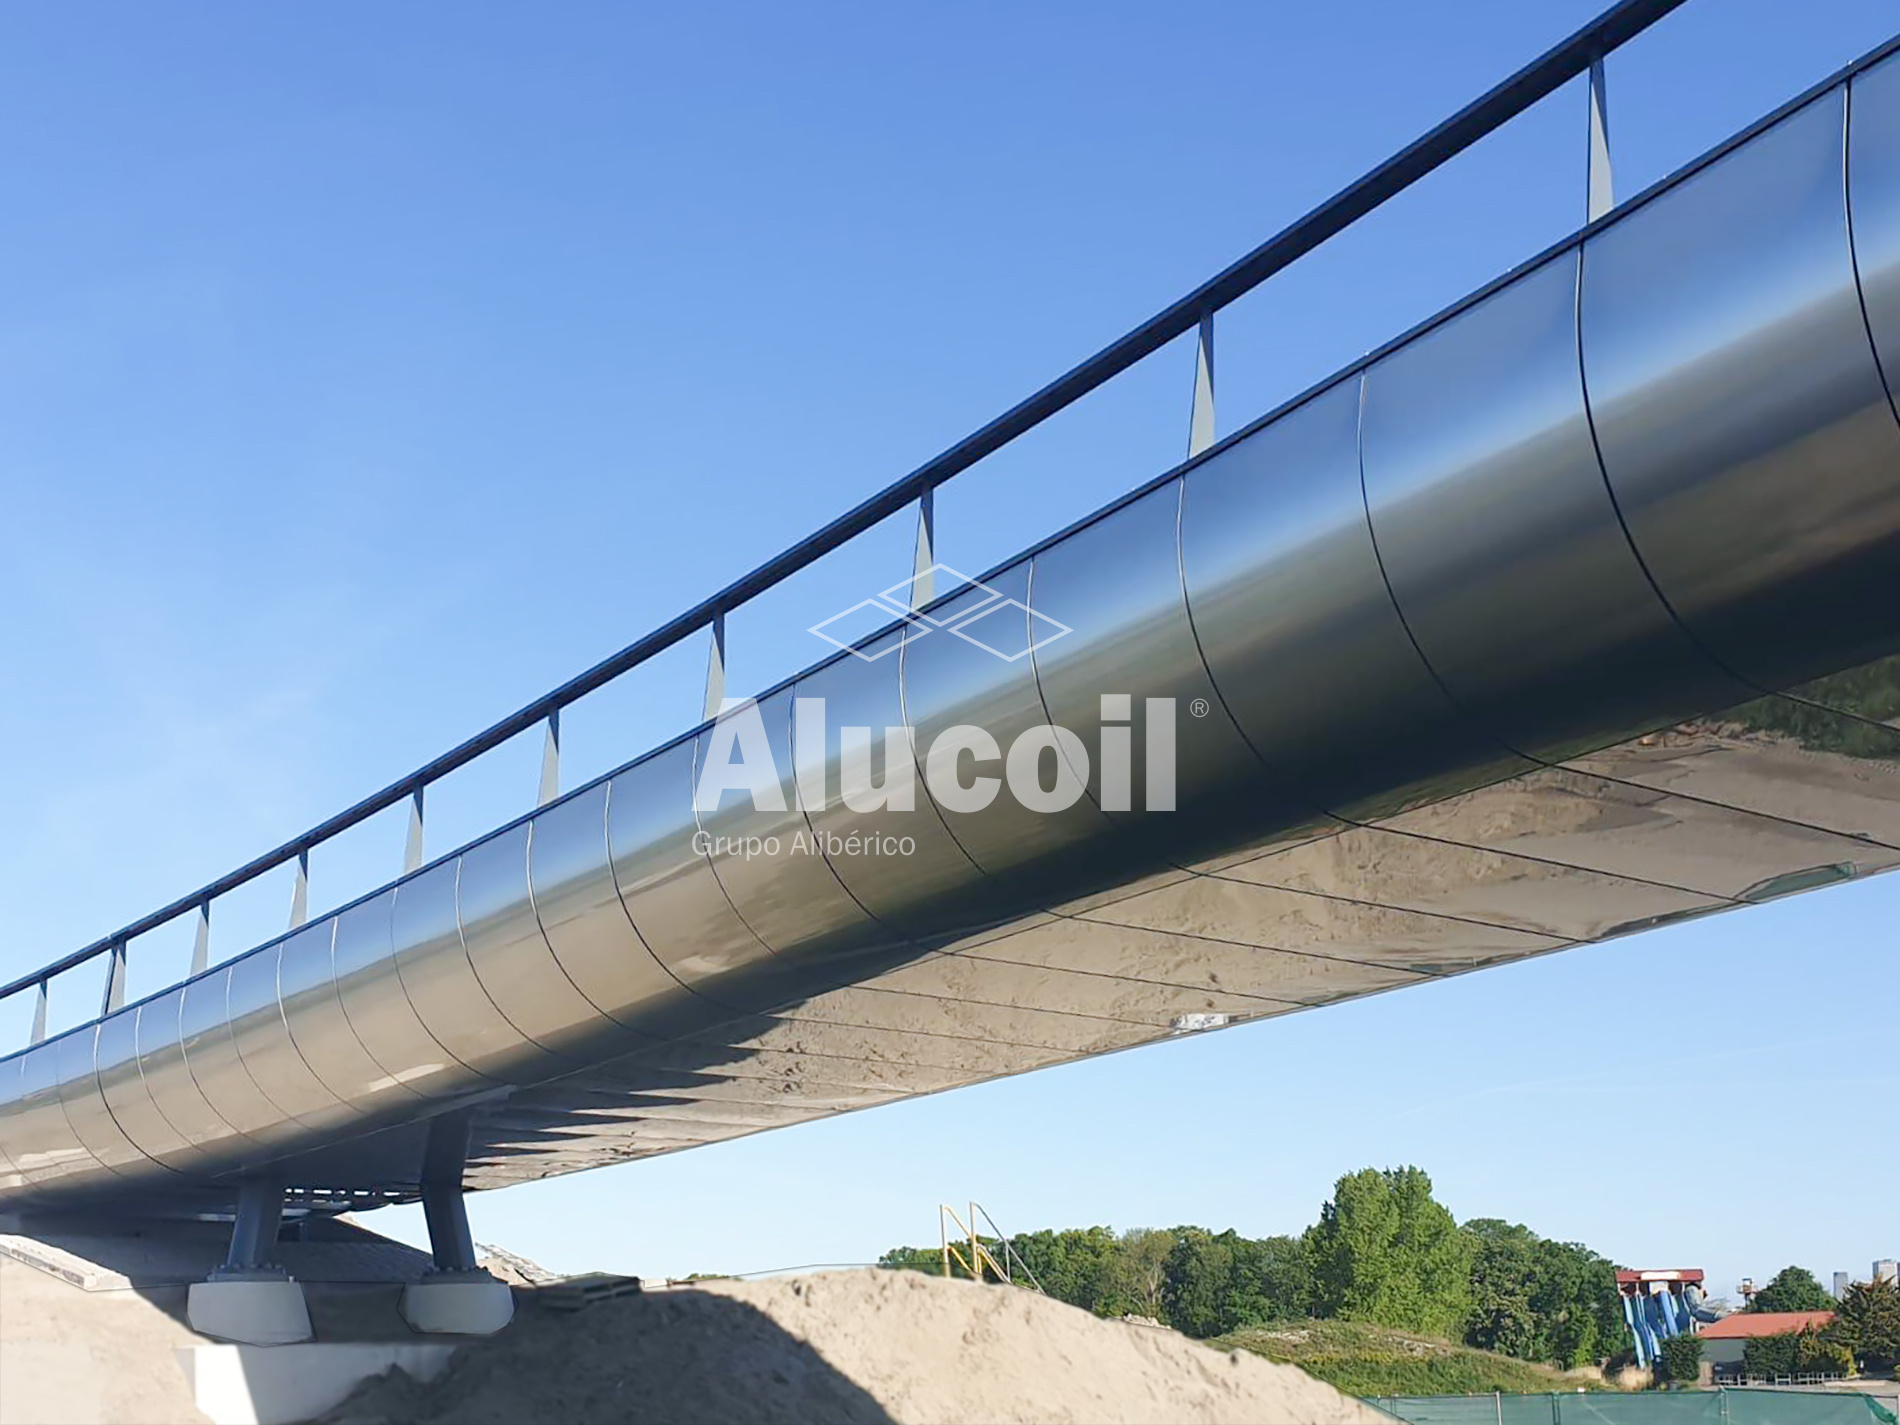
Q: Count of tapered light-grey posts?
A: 10